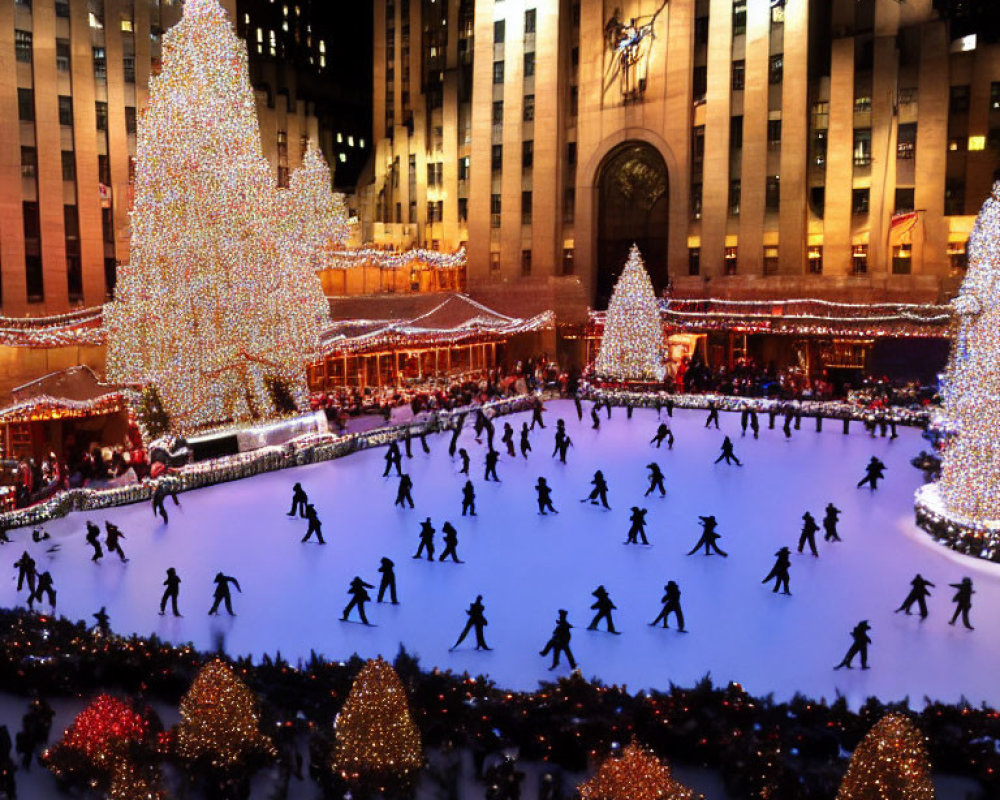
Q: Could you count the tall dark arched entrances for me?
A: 1